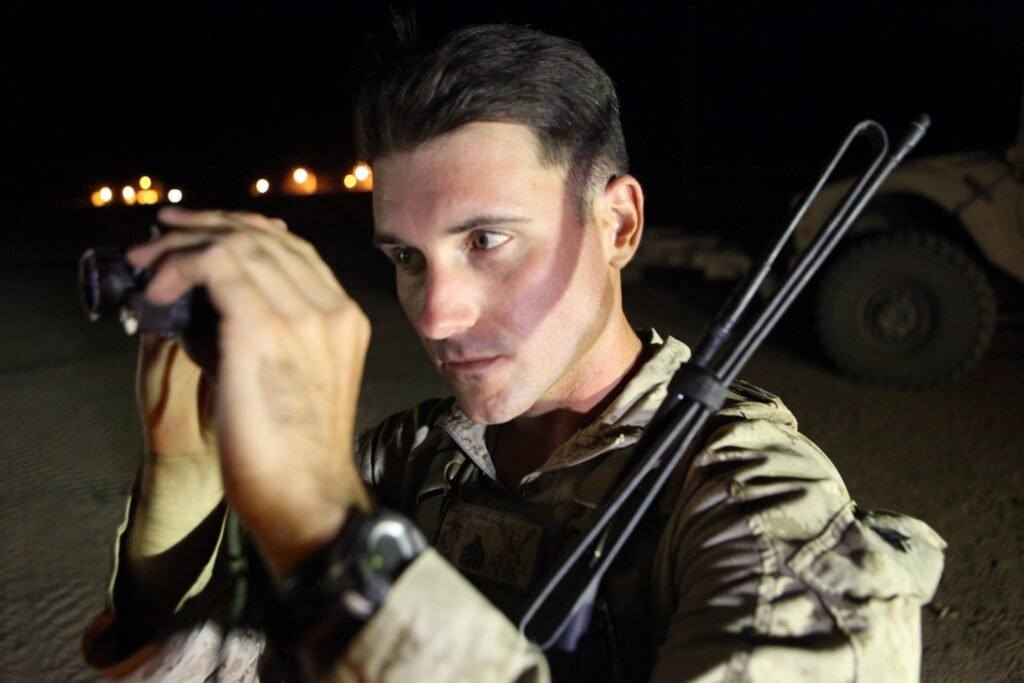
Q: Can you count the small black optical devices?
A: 1